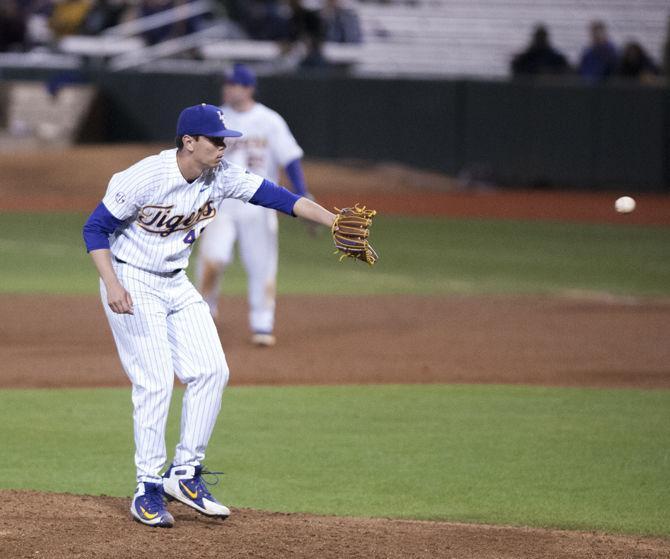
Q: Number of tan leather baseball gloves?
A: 1